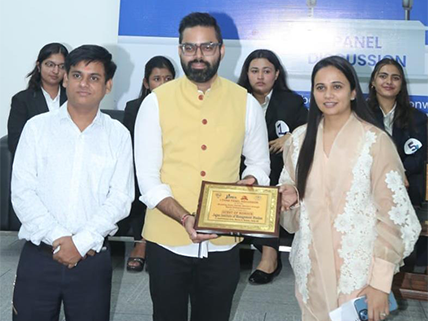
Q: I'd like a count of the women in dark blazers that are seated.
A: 4